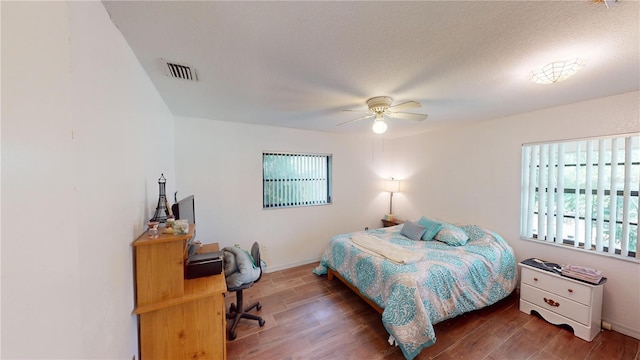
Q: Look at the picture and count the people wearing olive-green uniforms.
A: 0